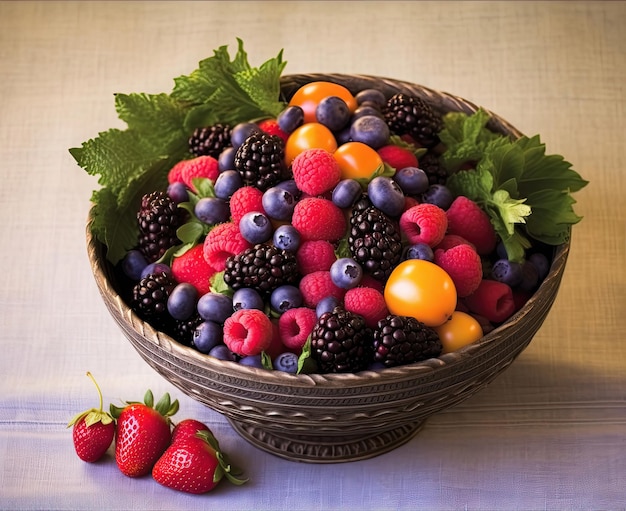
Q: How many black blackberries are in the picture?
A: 11